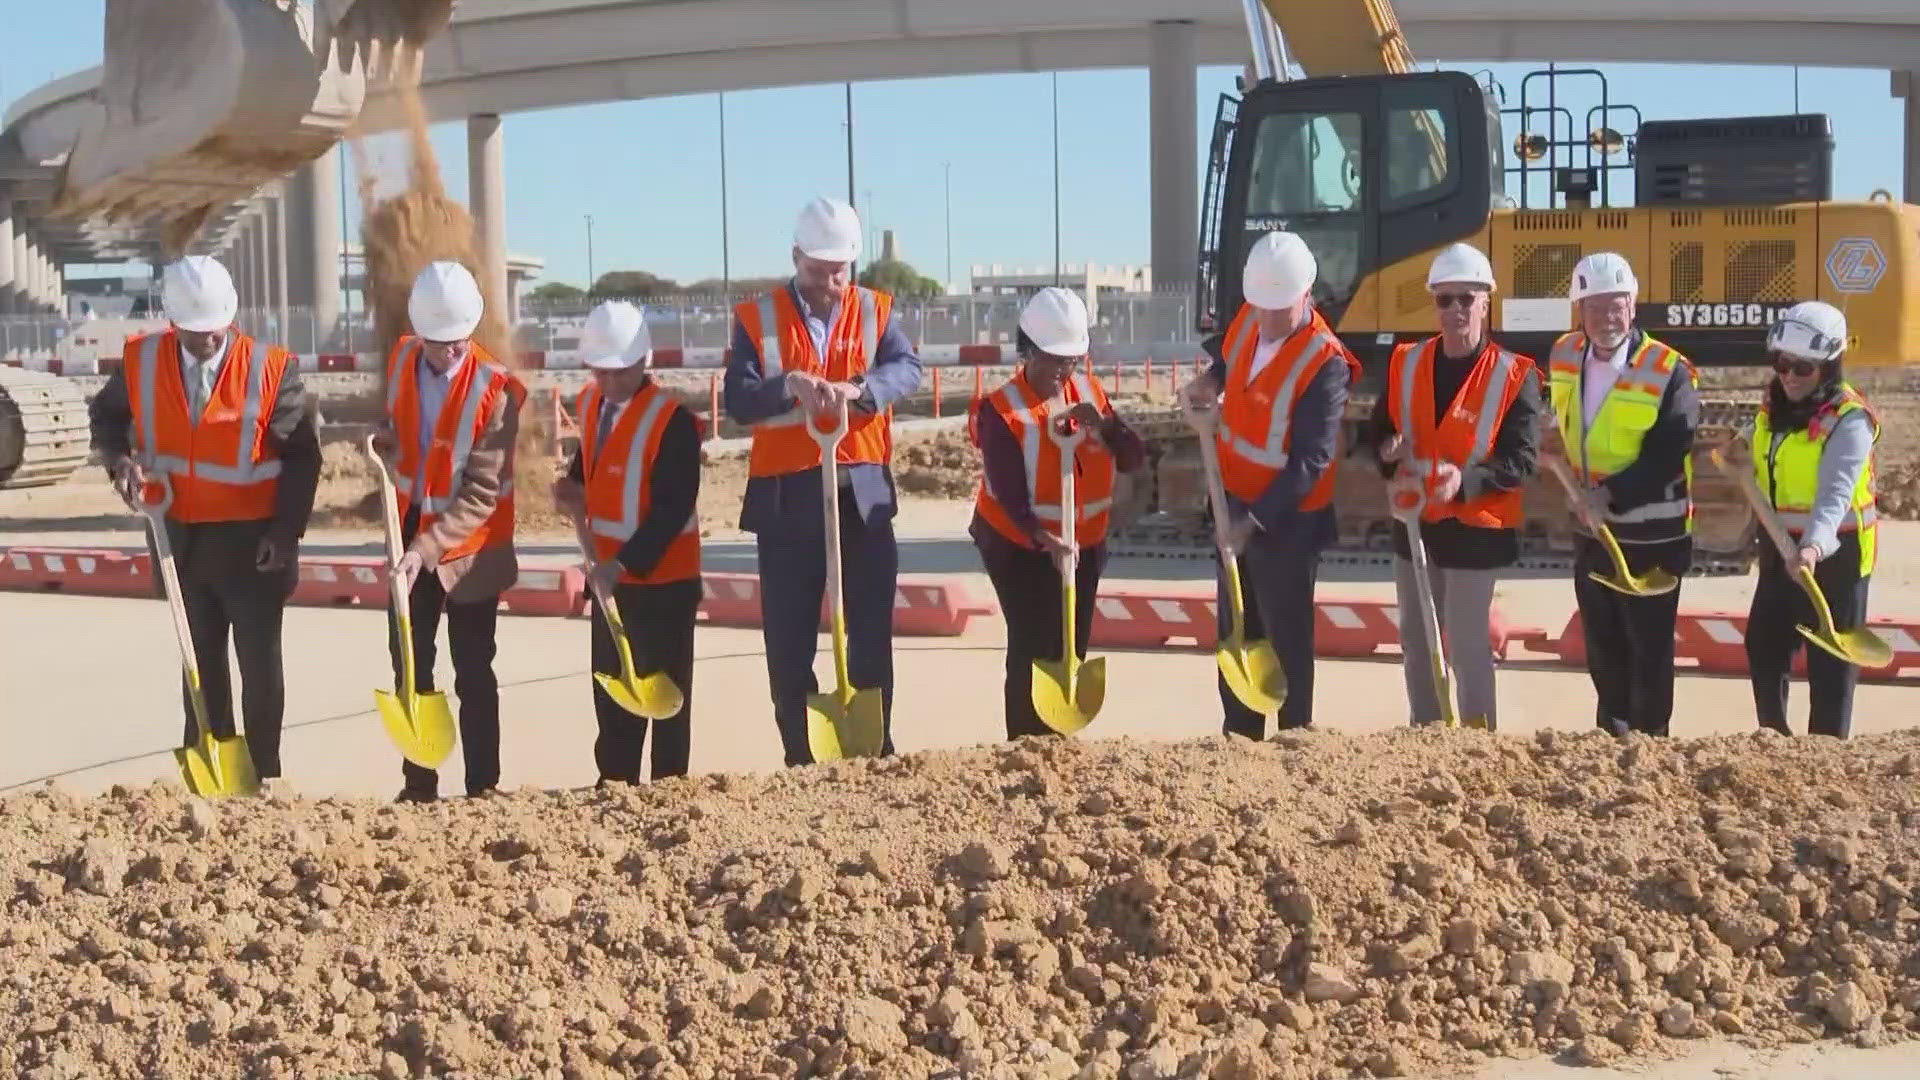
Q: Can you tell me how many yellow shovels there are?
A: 9